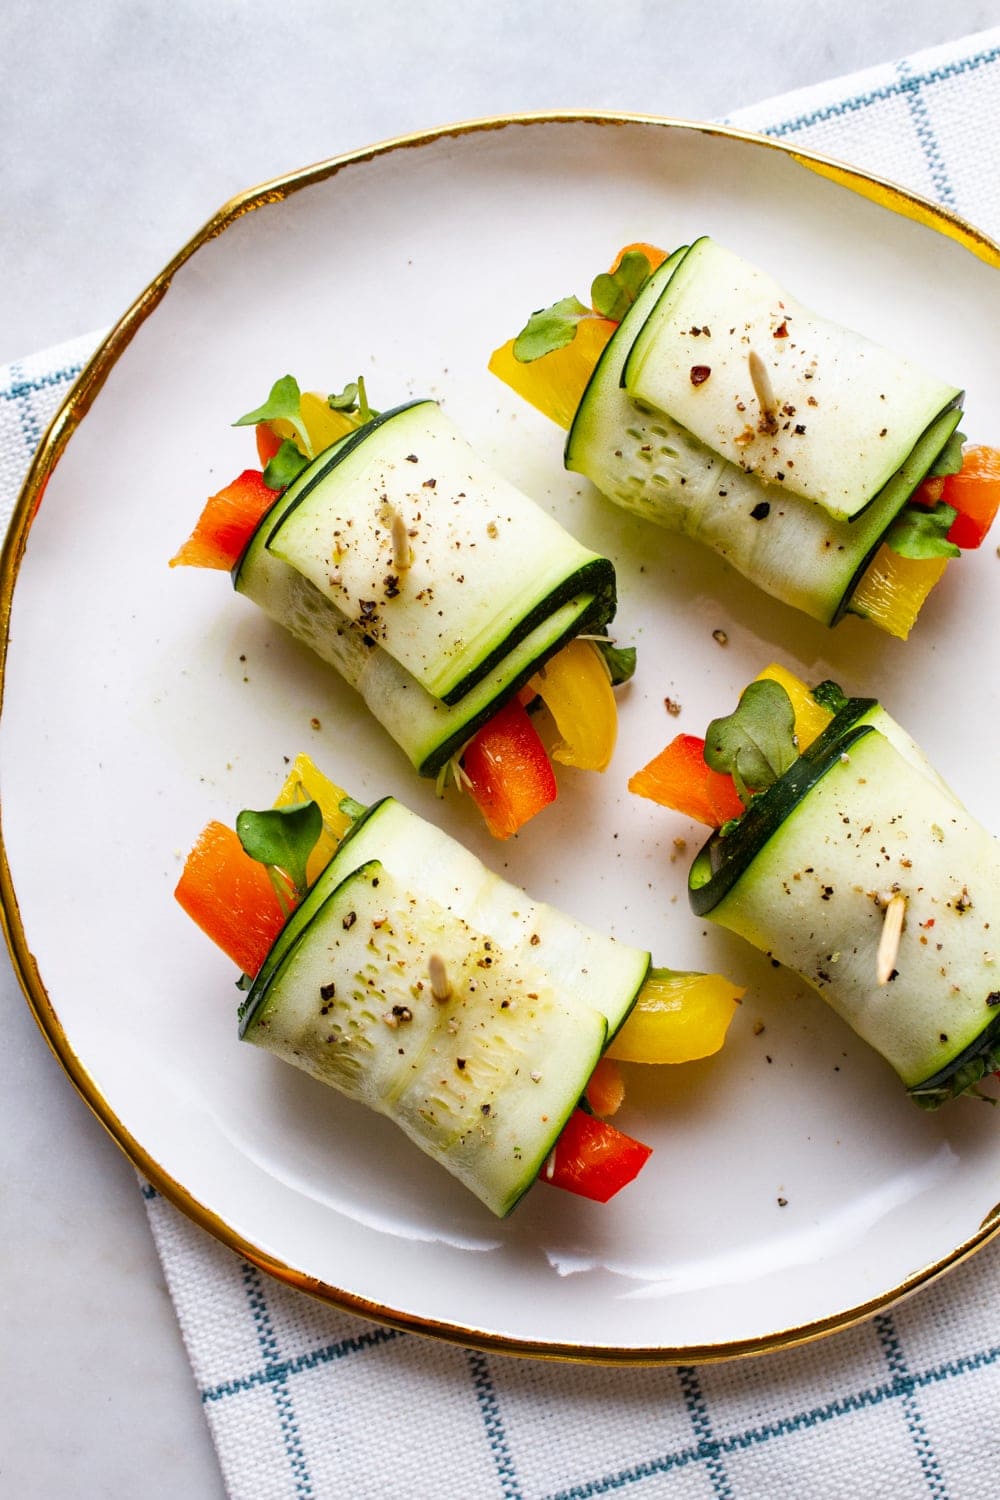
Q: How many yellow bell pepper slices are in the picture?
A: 7